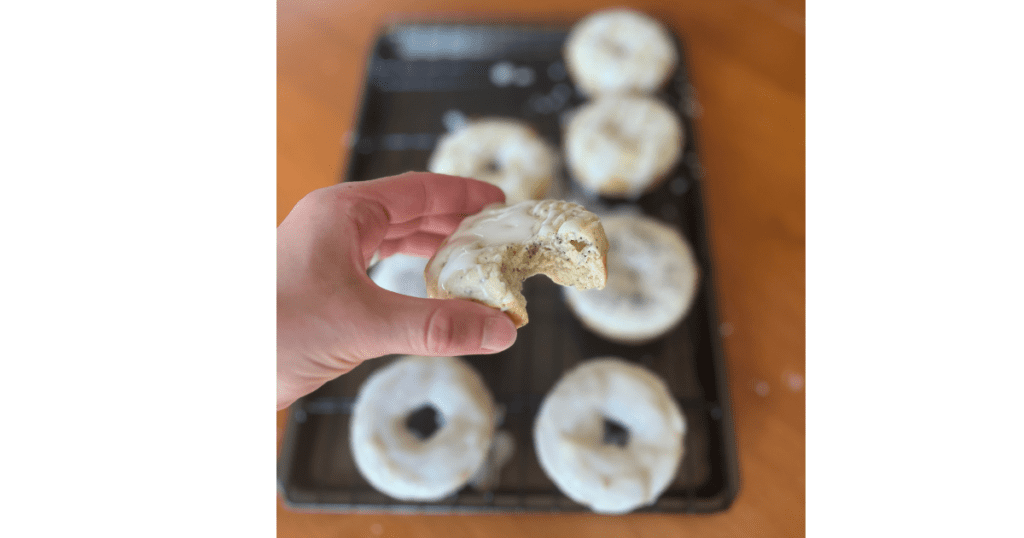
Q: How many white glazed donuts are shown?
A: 8